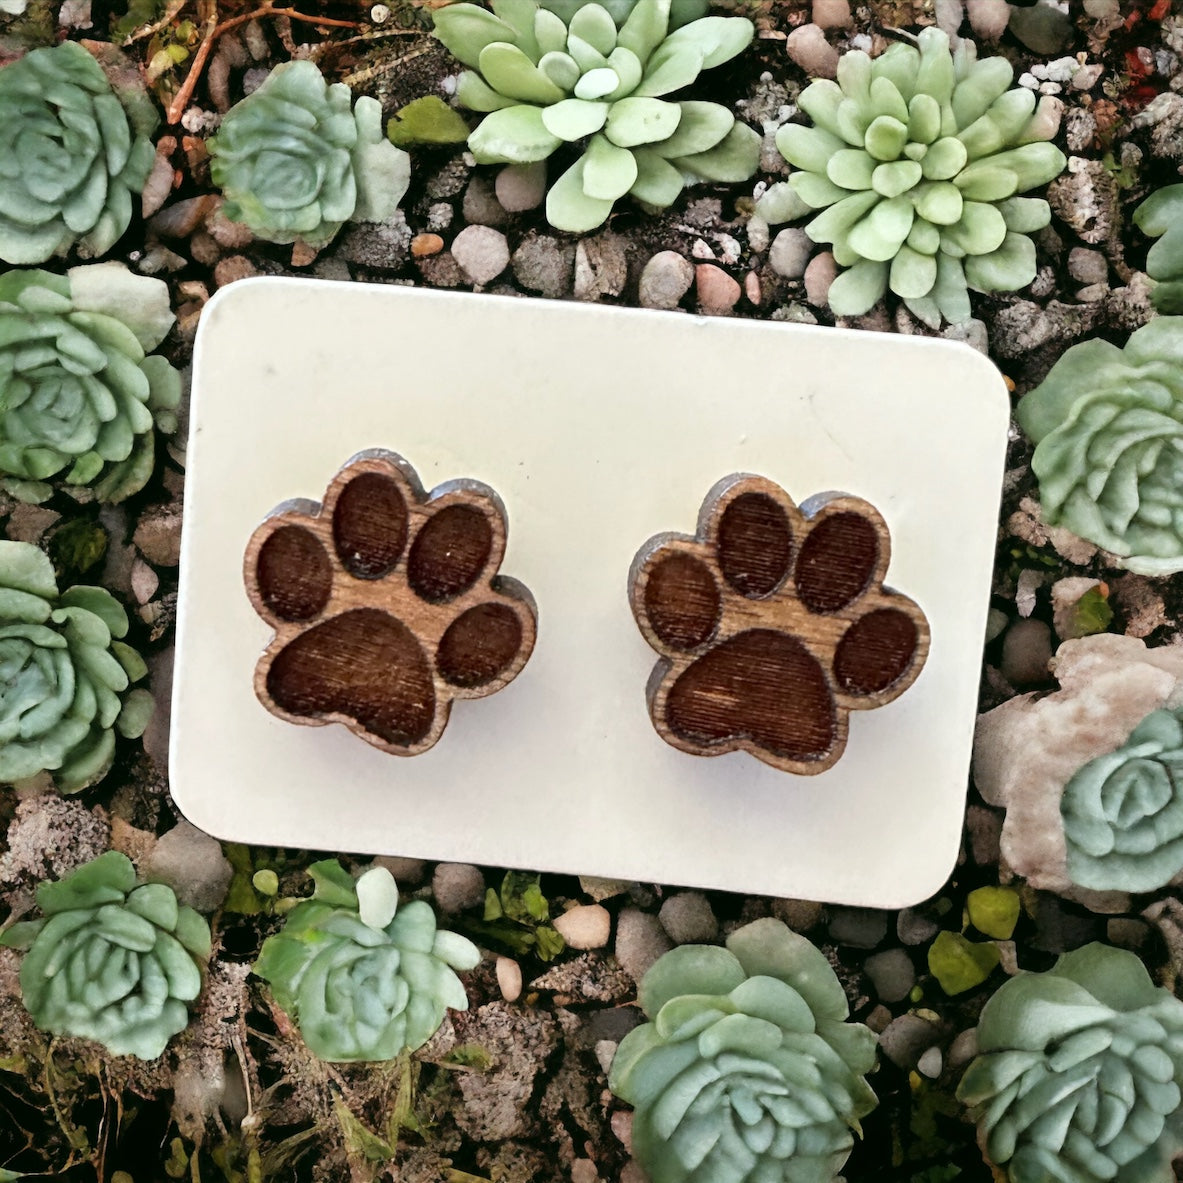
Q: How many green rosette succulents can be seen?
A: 13